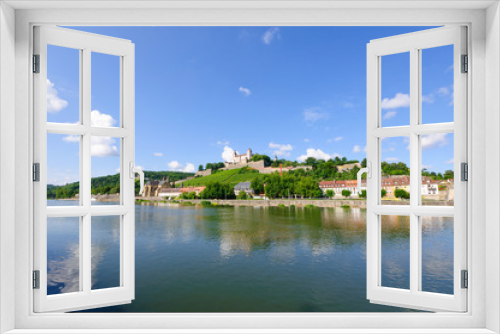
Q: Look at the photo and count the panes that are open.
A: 2